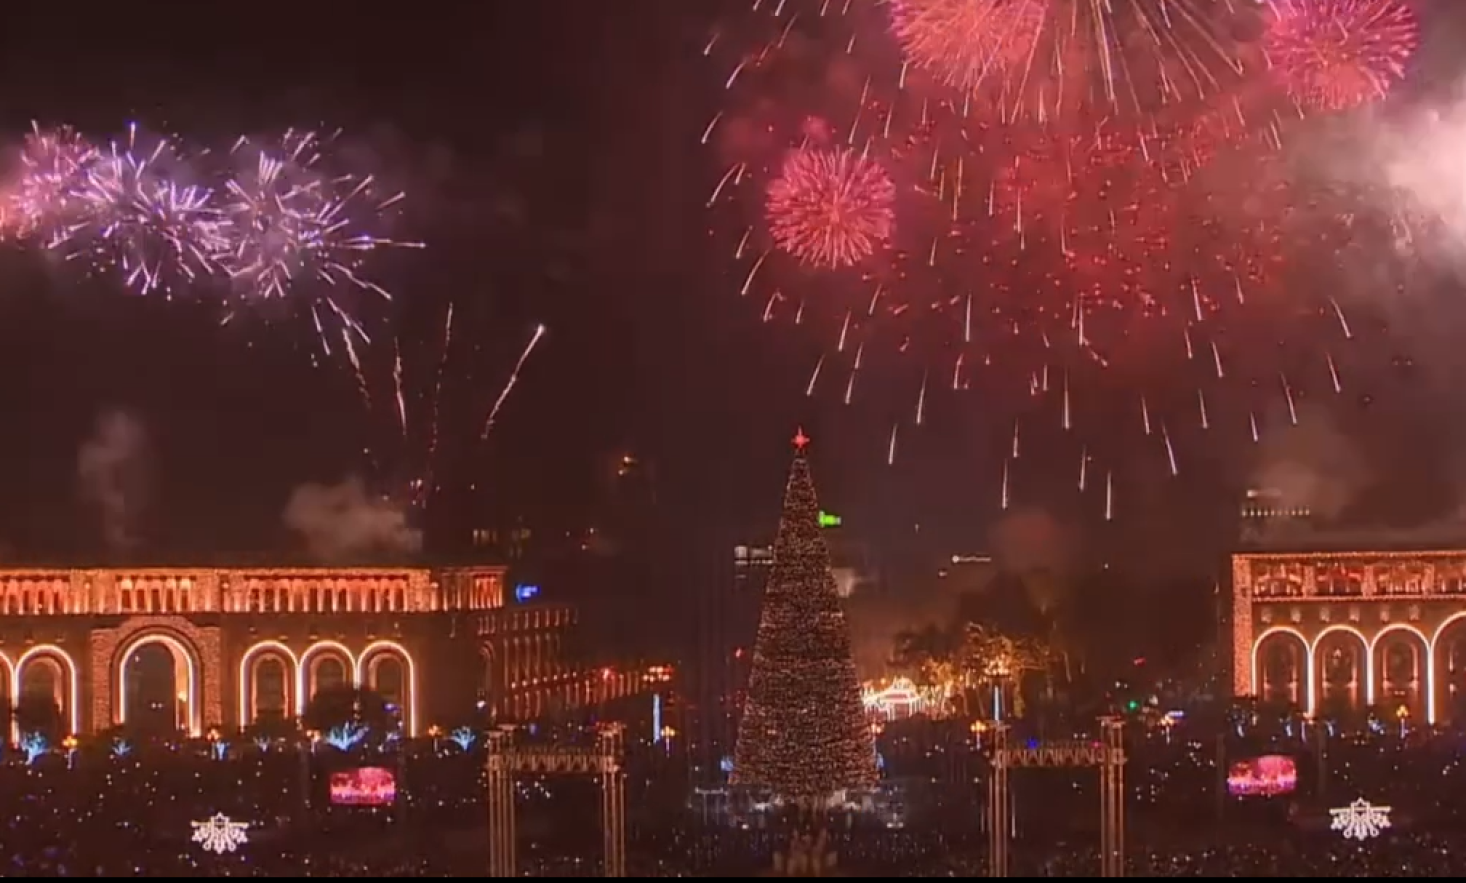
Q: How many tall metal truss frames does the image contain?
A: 2